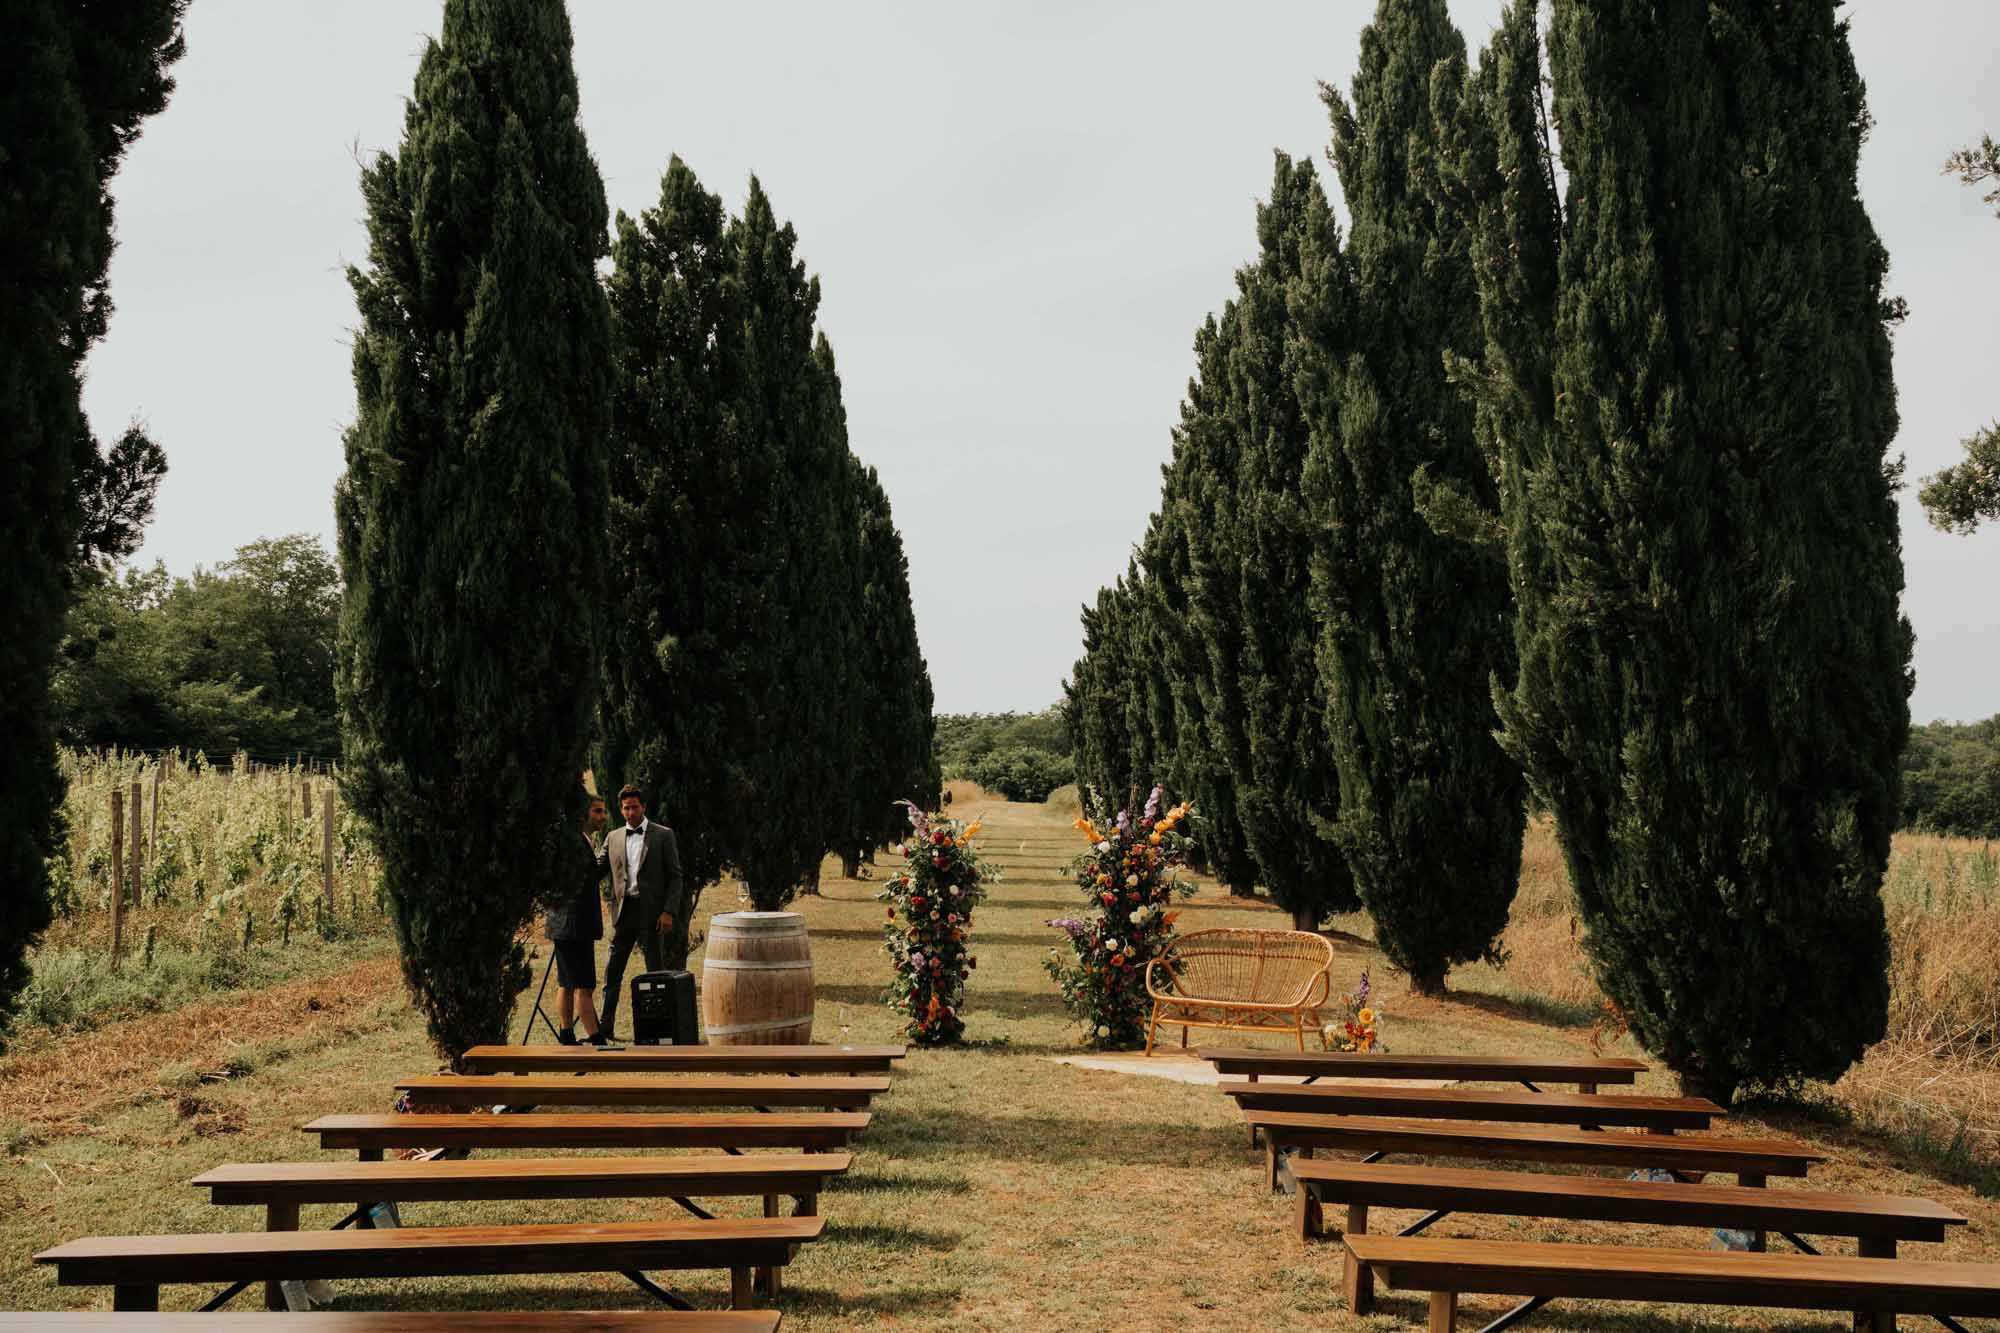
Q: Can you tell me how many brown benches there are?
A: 11